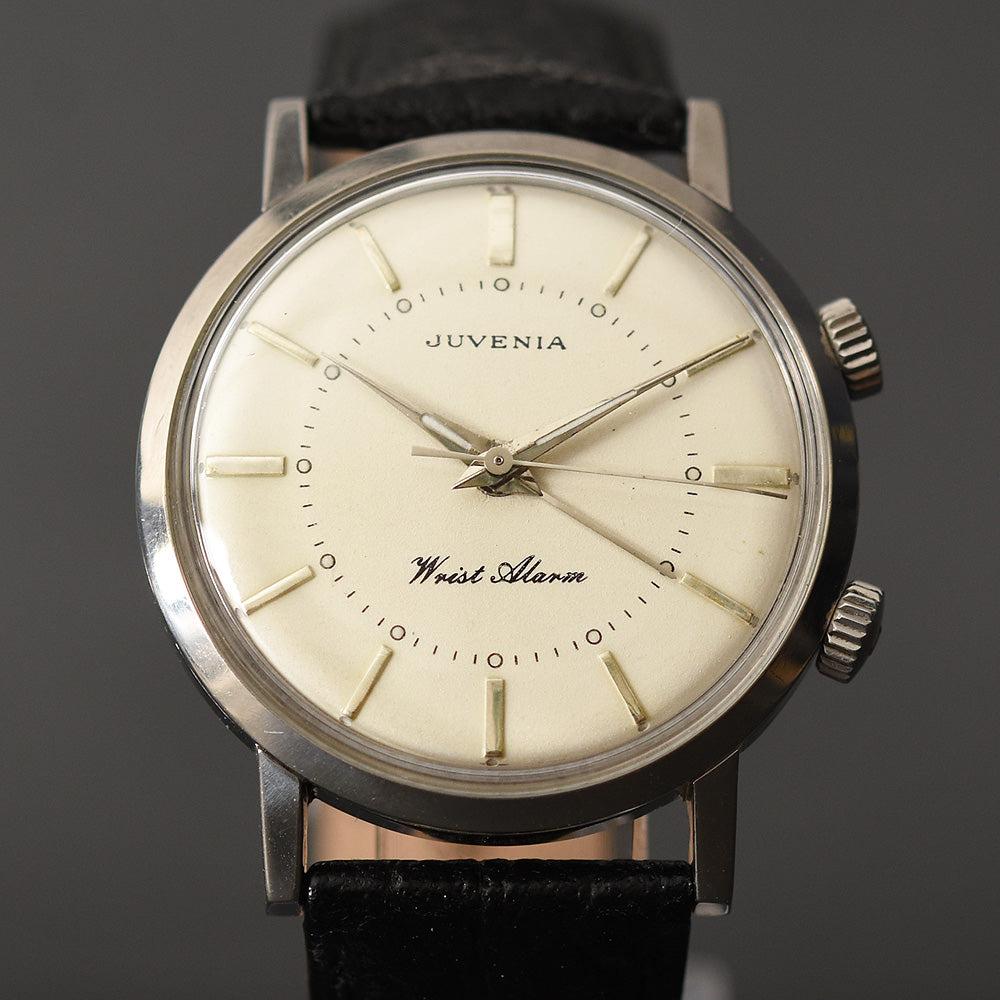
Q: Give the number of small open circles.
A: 12